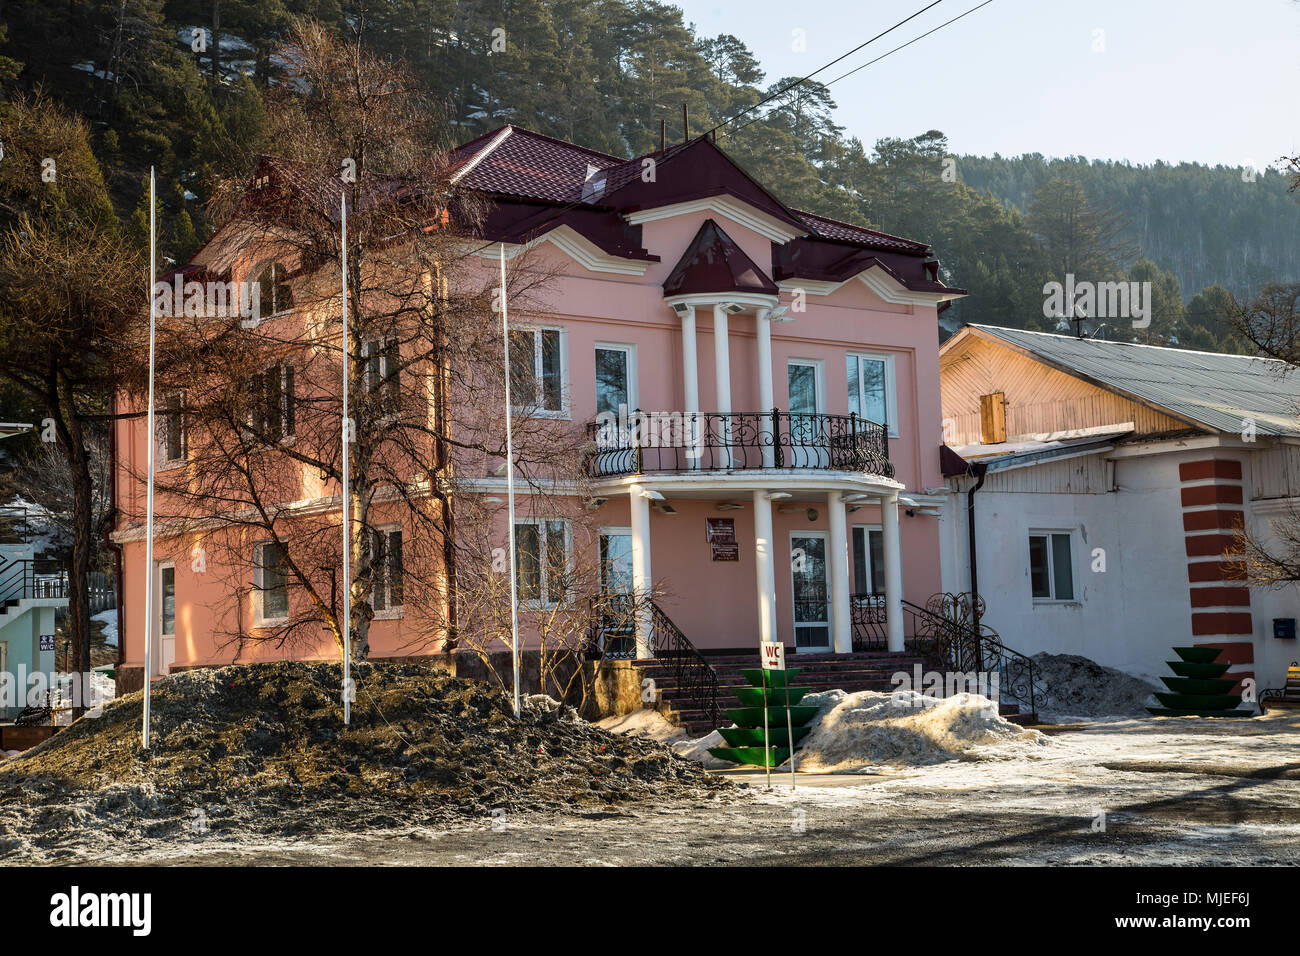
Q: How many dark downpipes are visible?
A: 3